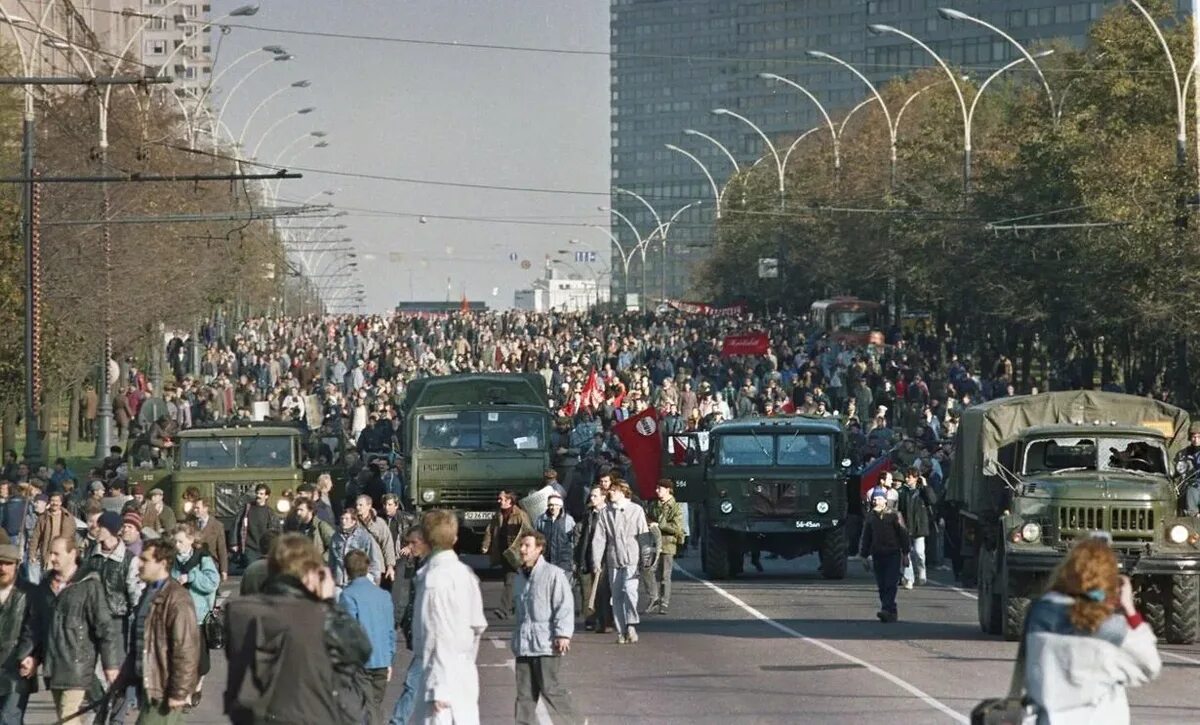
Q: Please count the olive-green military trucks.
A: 4